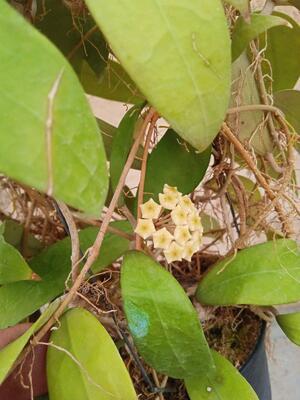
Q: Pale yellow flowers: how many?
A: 12